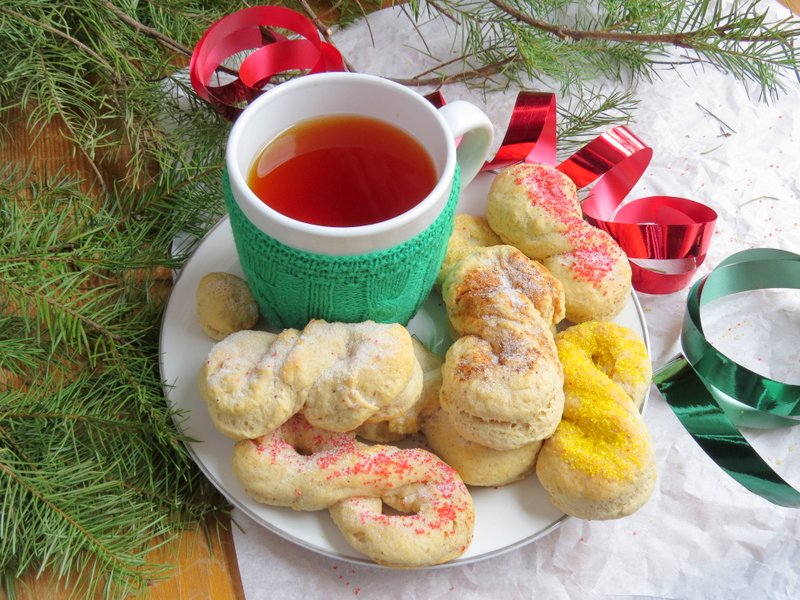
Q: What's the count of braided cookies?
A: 5